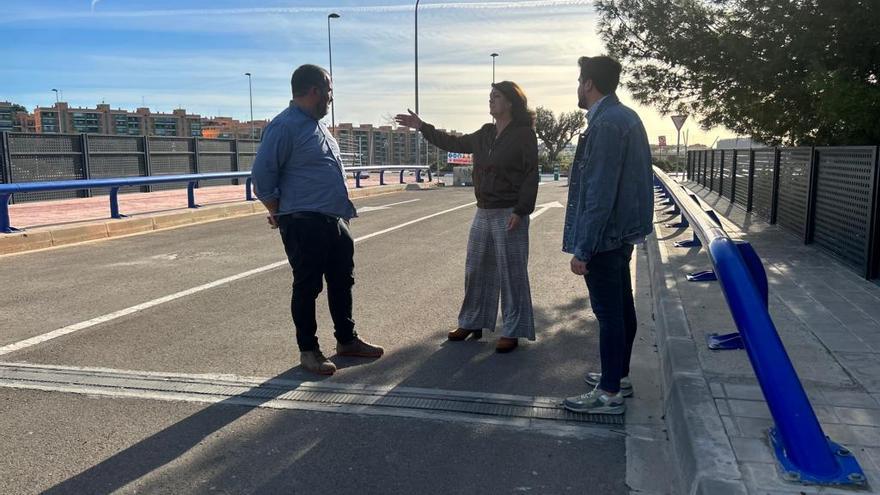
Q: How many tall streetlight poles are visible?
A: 5